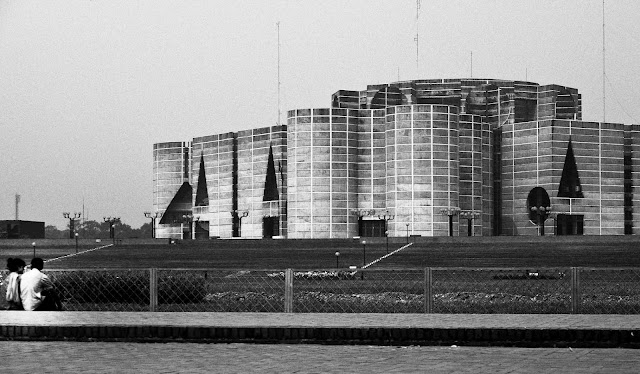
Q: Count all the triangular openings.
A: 4